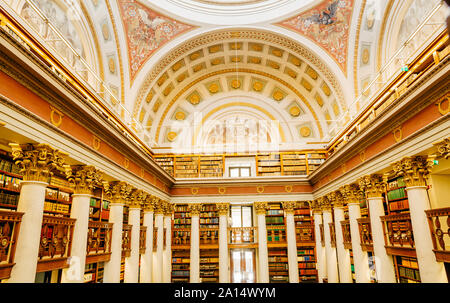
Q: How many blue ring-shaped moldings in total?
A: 0